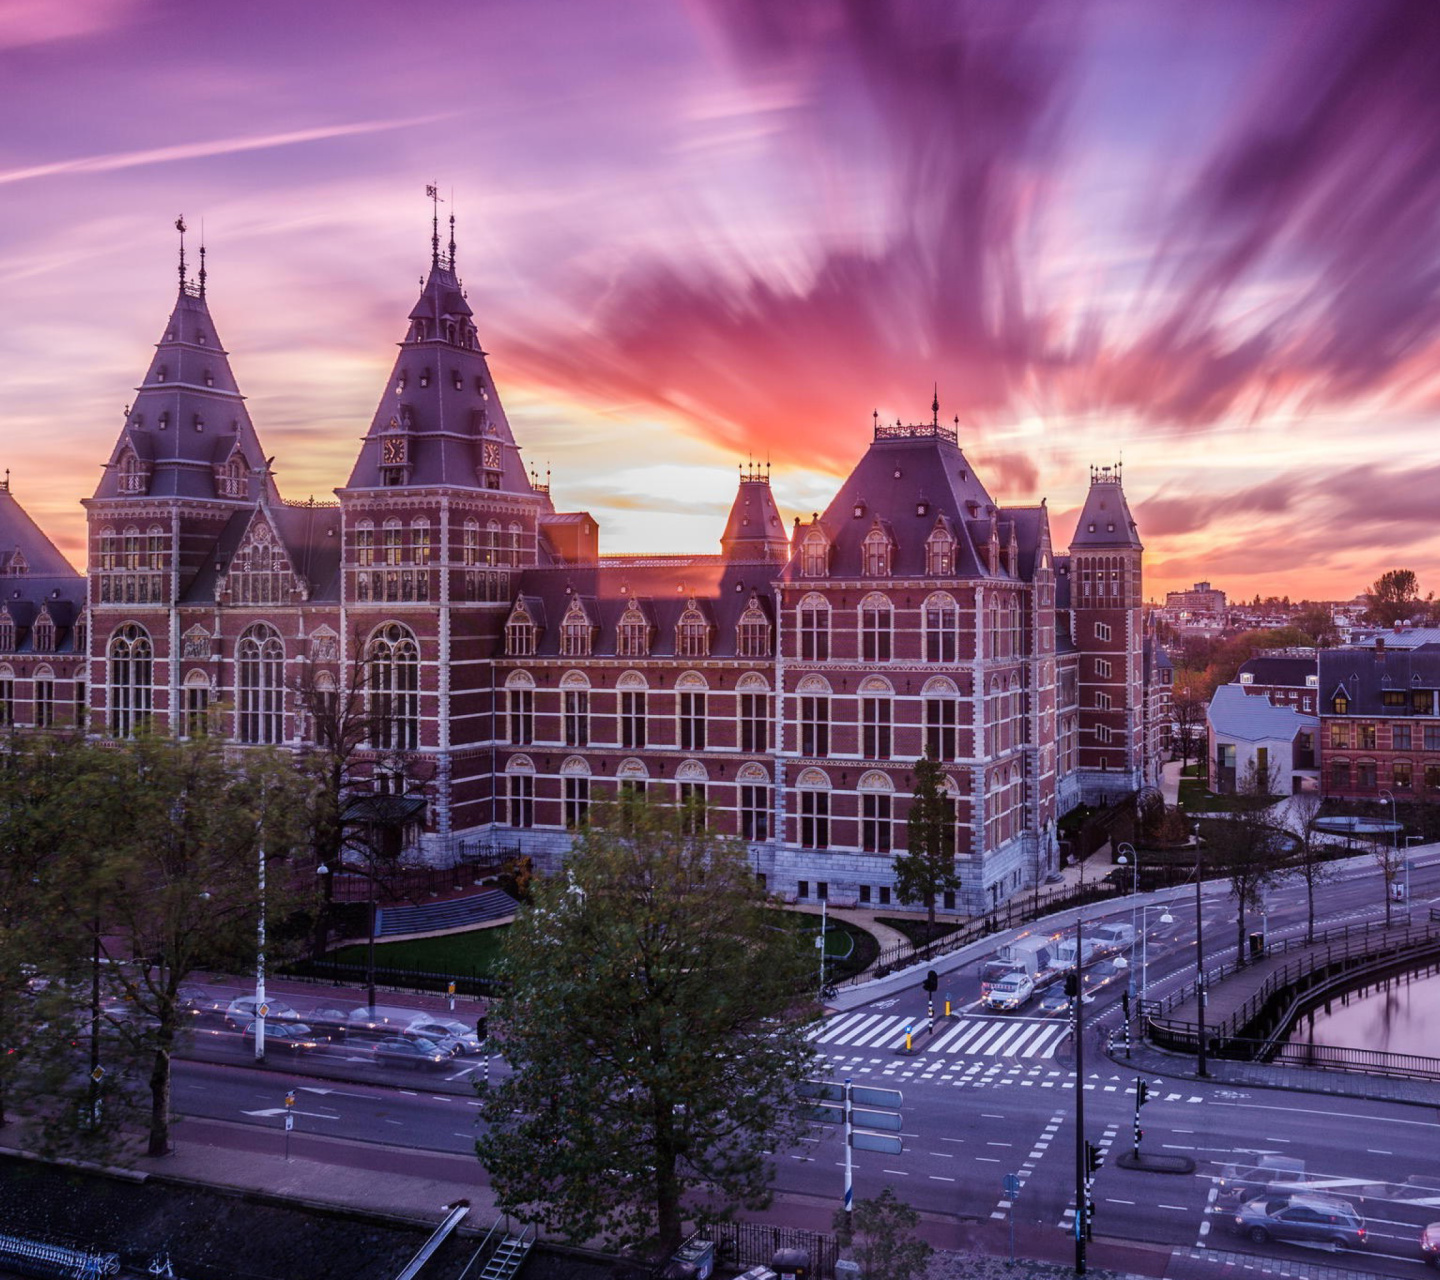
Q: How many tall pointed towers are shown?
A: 2